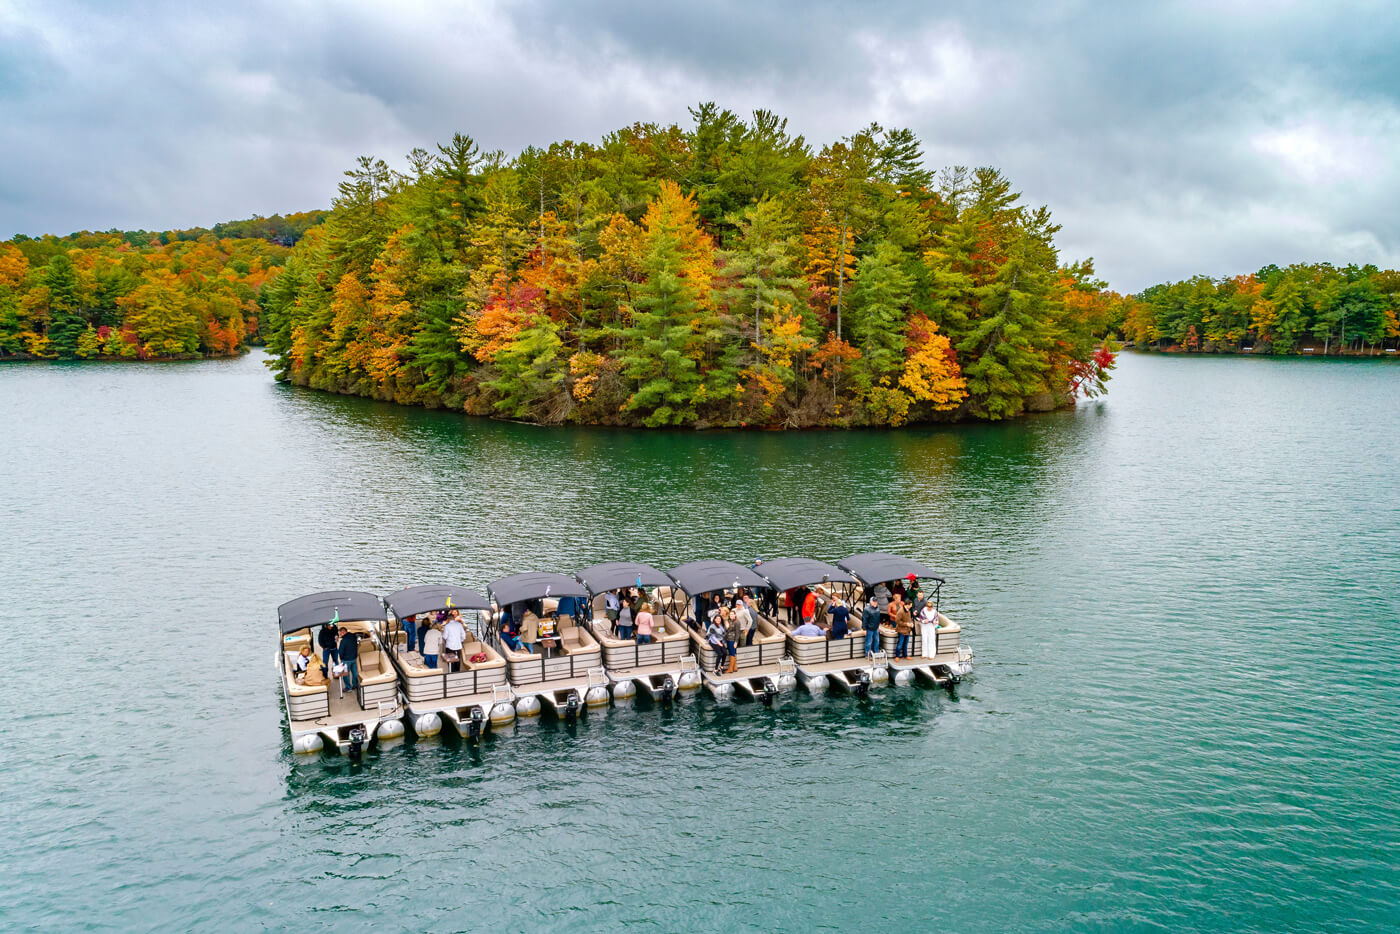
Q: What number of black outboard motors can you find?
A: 7